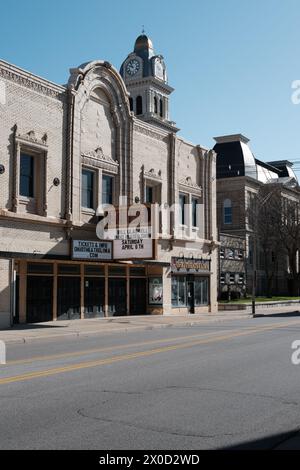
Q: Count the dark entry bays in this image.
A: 5